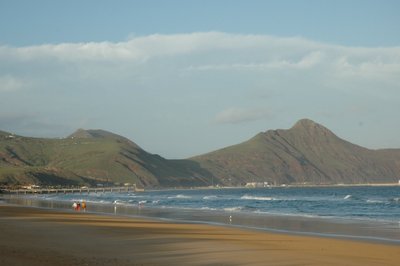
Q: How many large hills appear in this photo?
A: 2